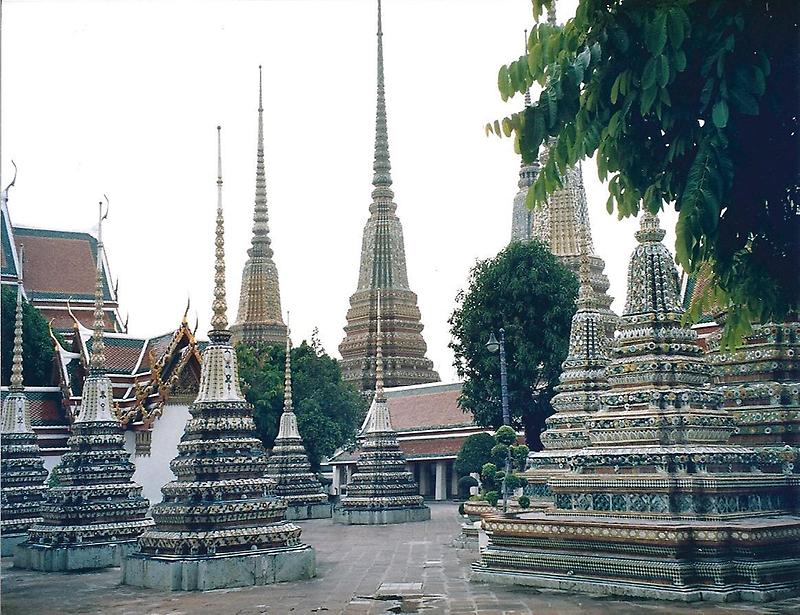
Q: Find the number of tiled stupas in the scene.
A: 12